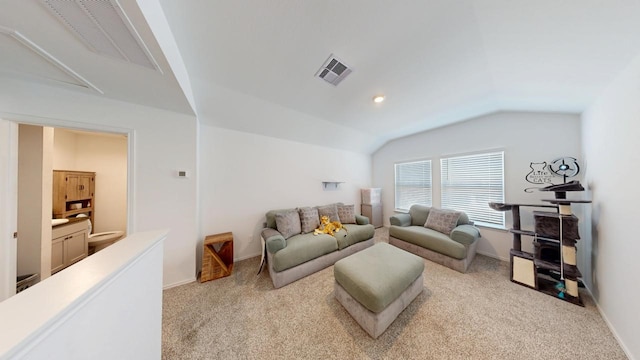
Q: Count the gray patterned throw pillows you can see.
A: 5